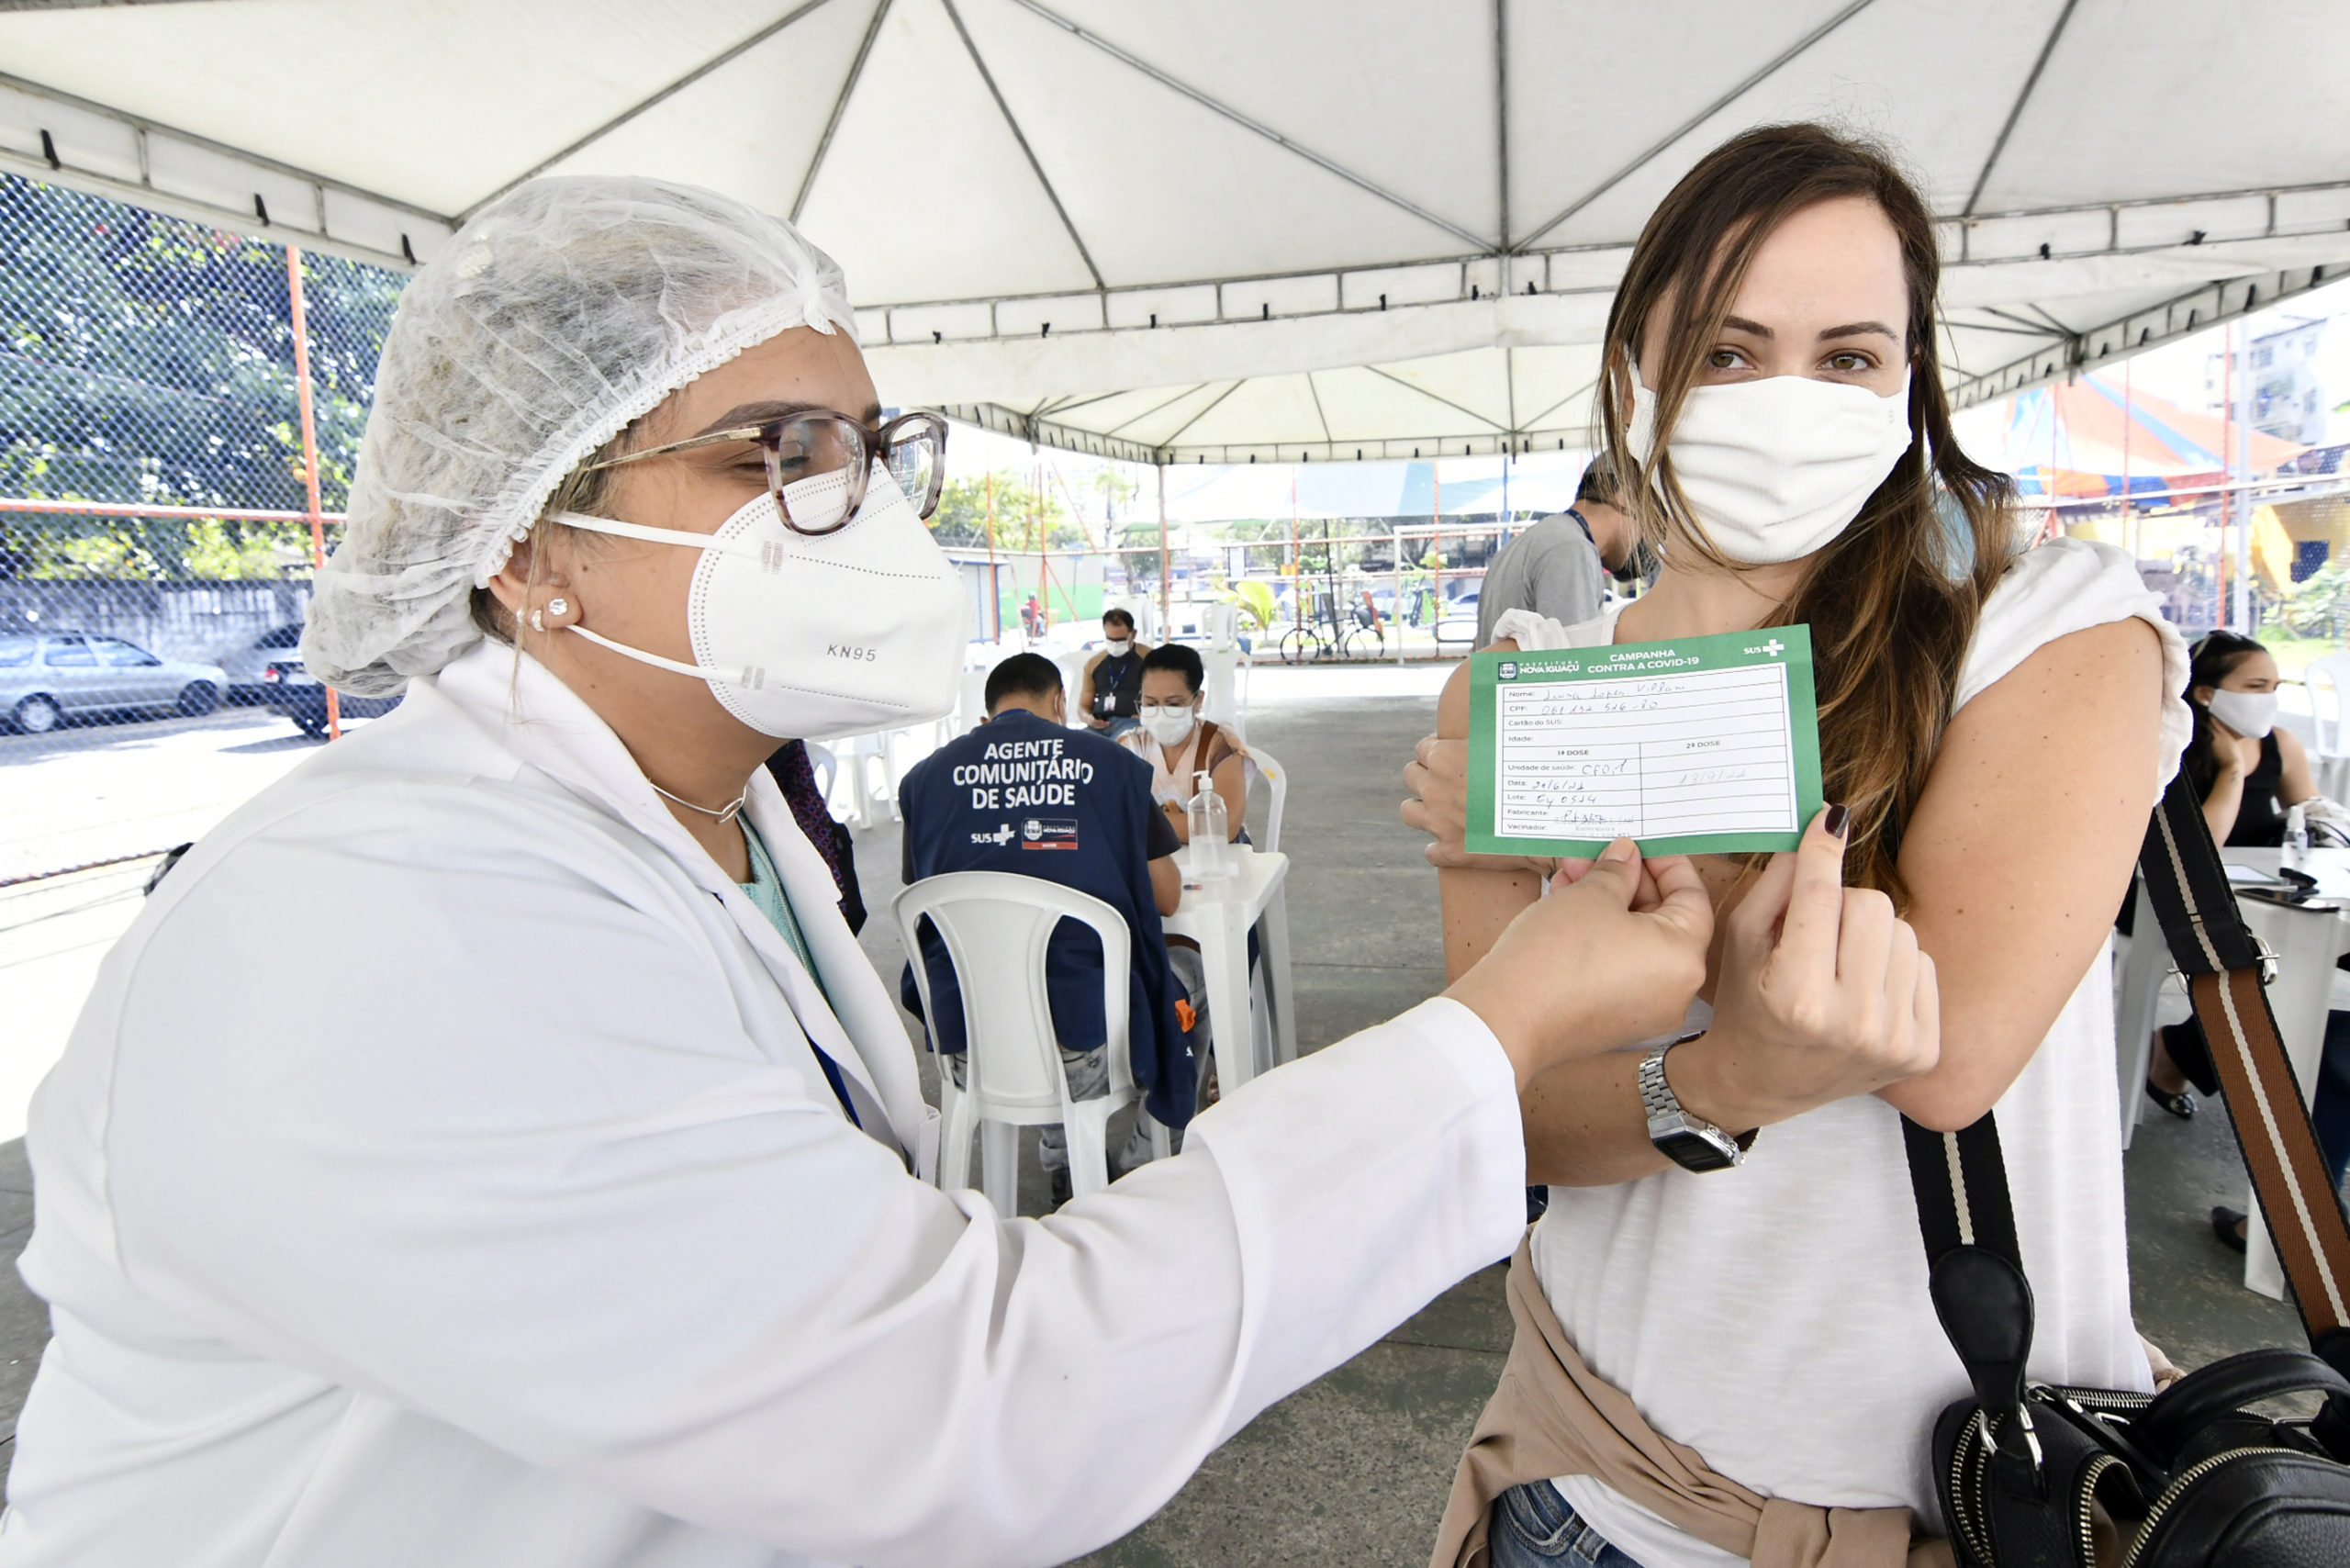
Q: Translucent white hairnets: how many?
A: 1